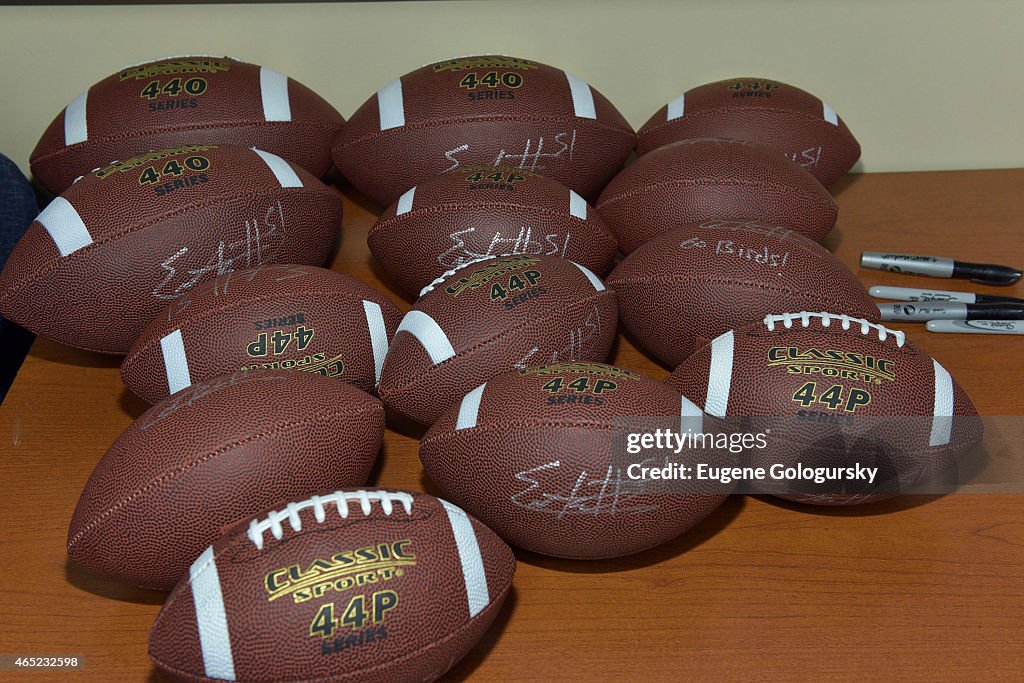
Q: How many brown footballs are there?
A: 13